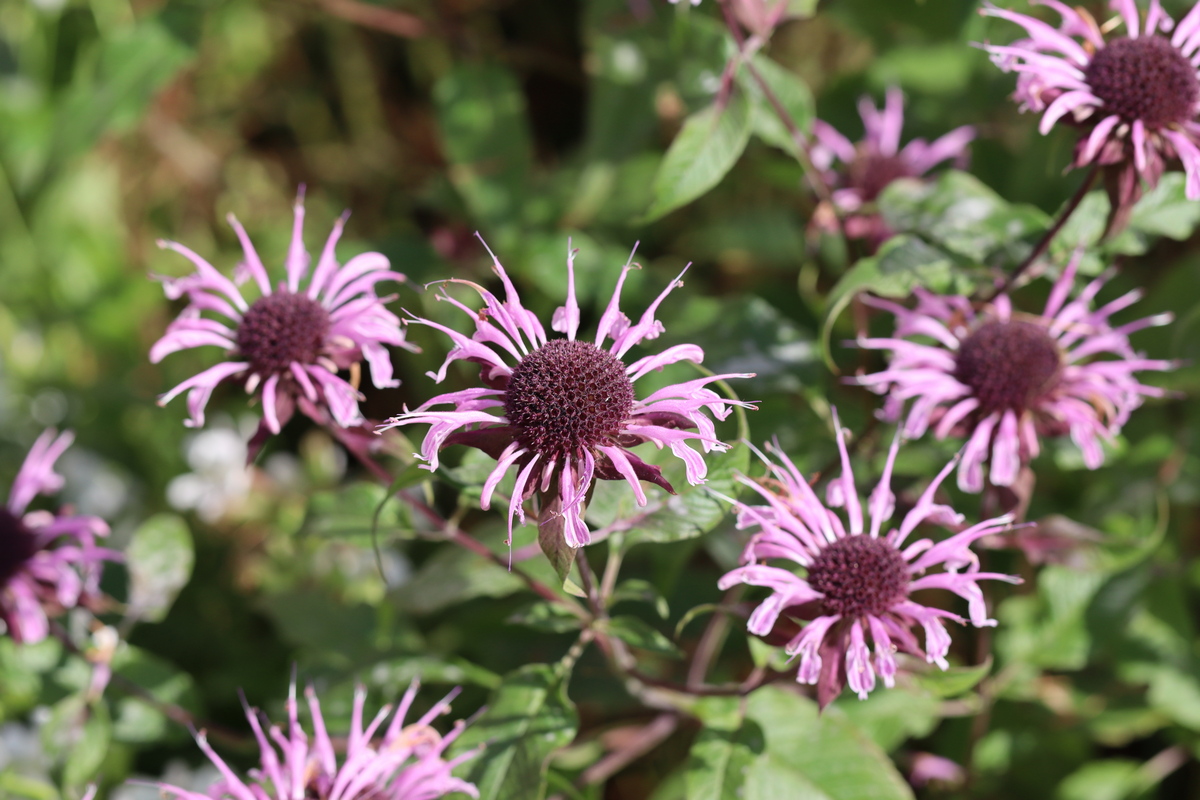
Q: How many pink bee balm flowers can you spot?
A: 8